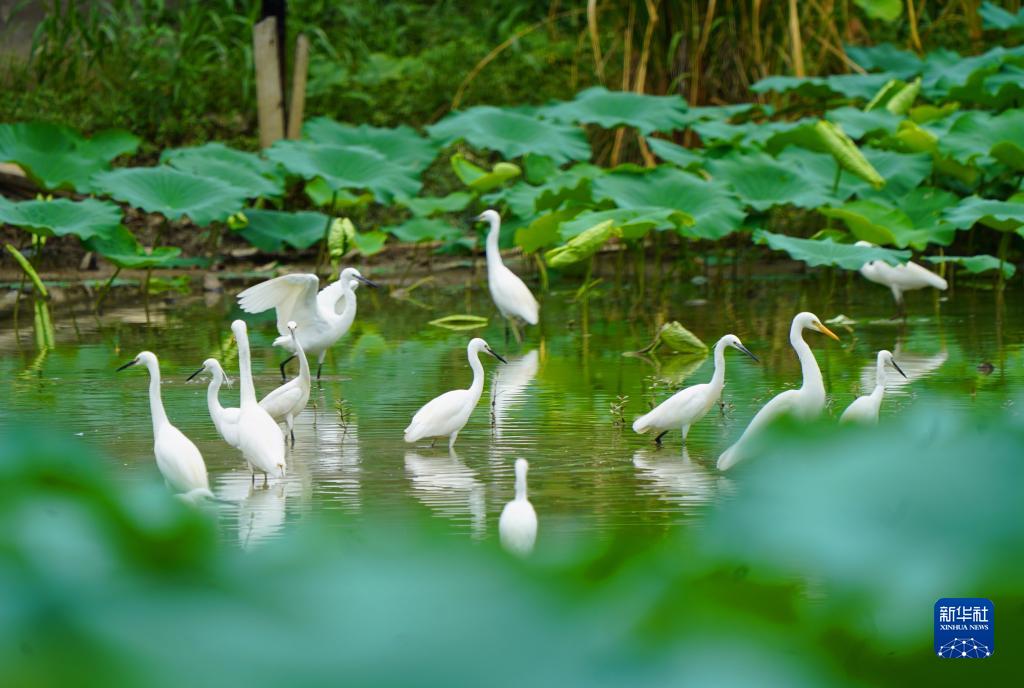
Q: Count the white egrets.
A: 12